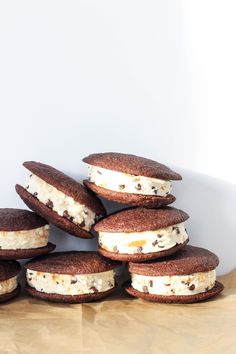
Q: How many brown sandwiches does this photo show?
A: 7